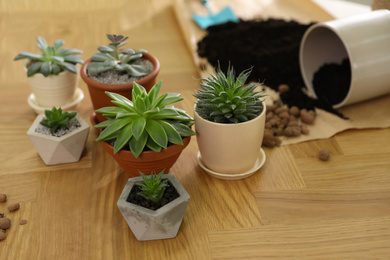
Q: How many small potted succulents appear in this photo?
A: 6